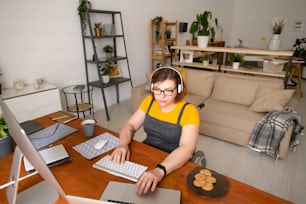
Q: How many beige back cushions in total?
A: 2